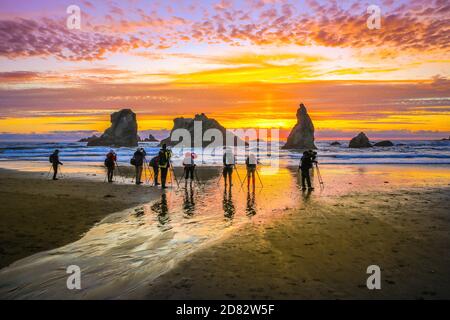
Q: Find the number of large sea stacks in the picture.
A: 3